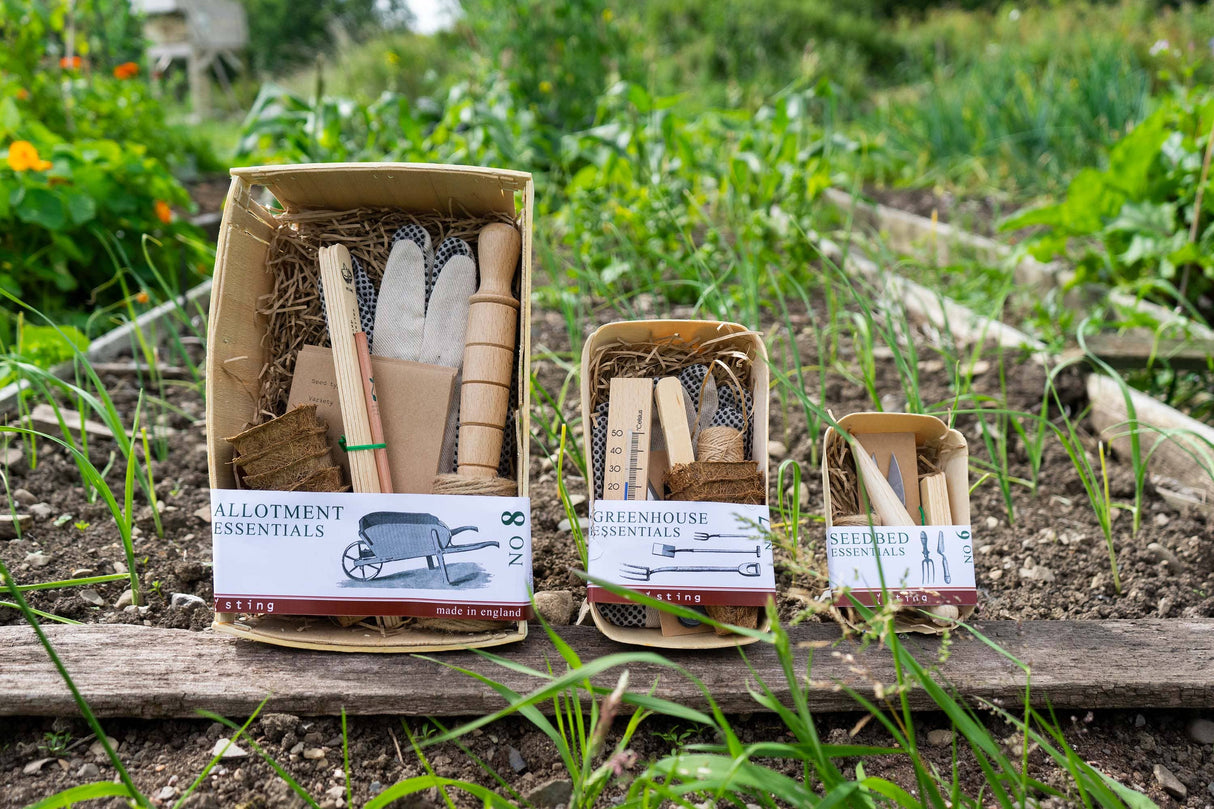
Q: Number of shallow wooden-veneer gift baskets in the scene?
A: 3